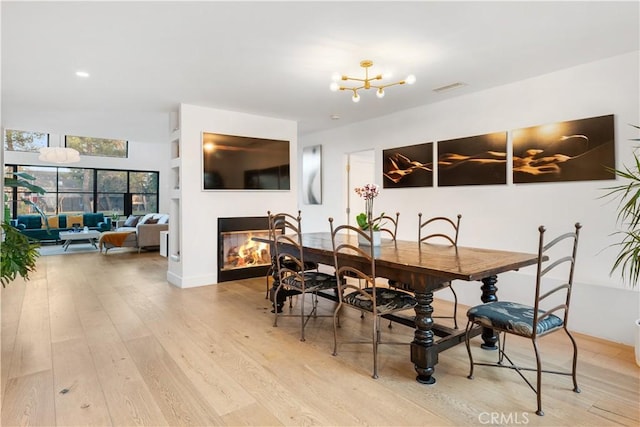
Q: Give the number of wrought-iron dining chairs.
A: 6